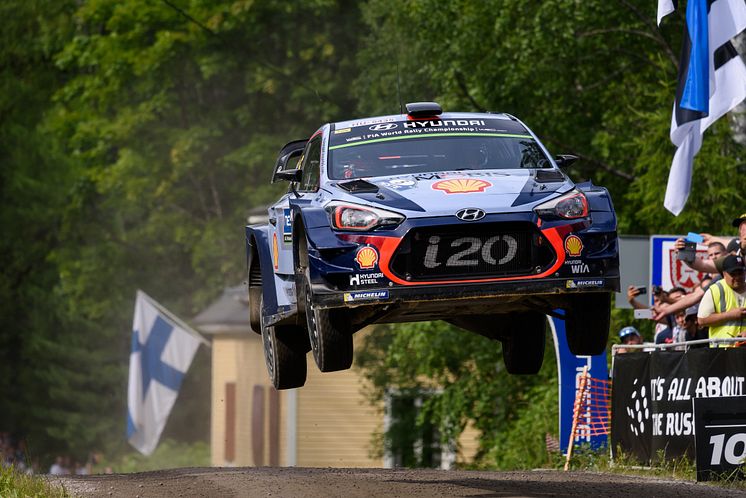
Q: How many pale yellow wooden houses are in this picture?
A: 1